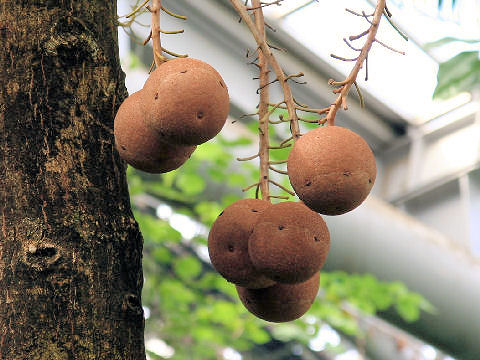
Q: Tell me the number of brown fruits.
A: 6